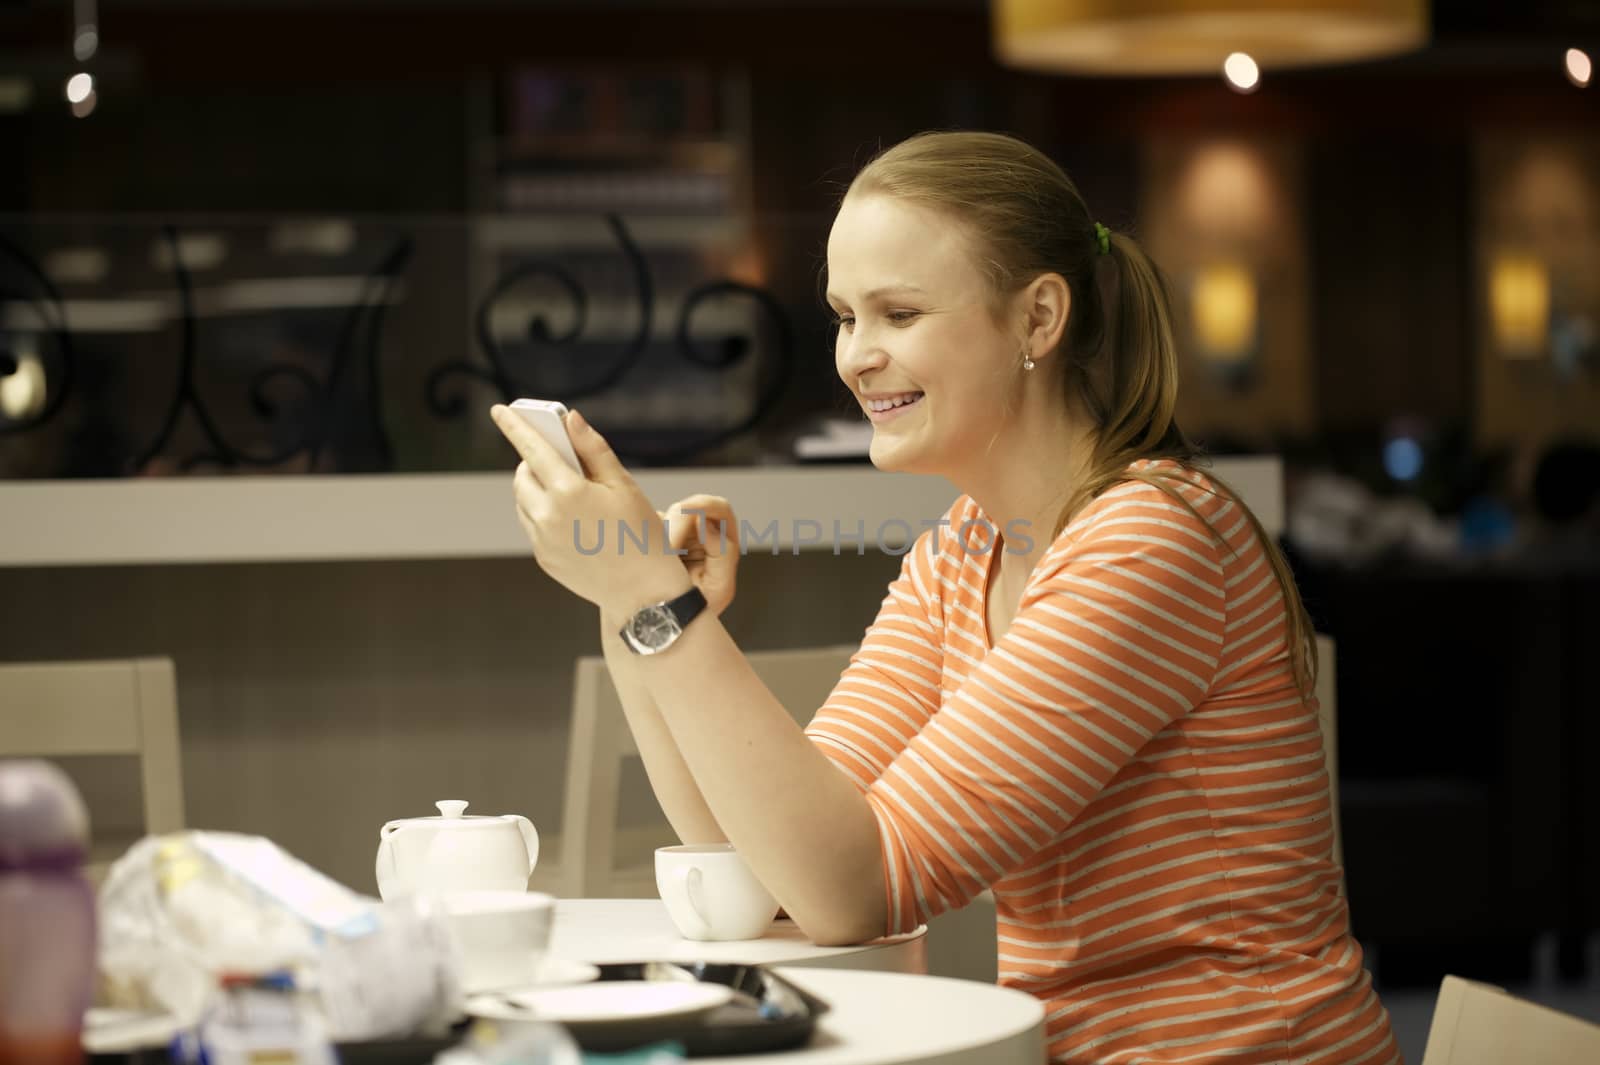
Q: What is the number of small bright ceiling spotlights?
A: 3